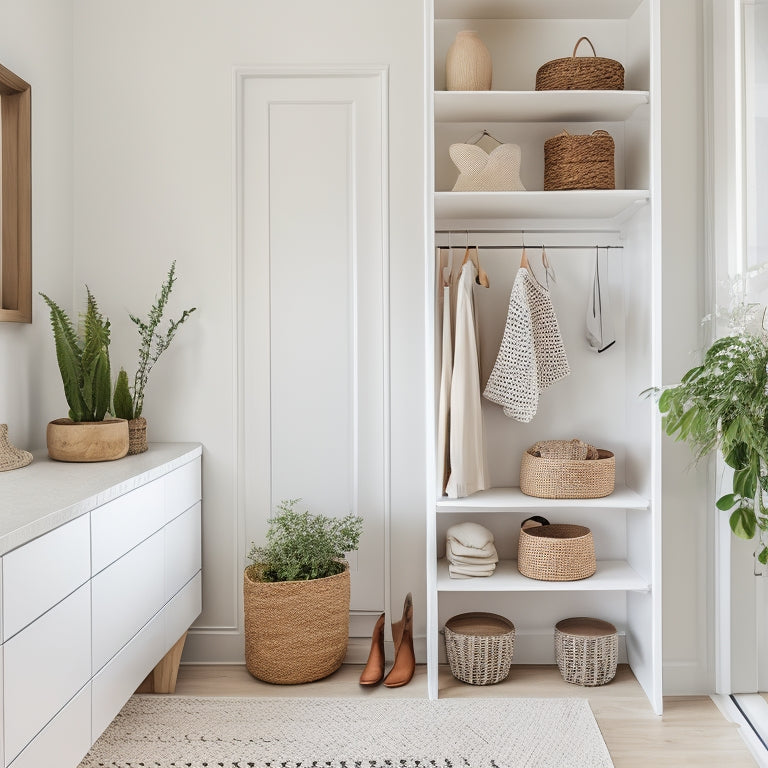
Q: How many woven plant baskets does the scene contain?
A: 2